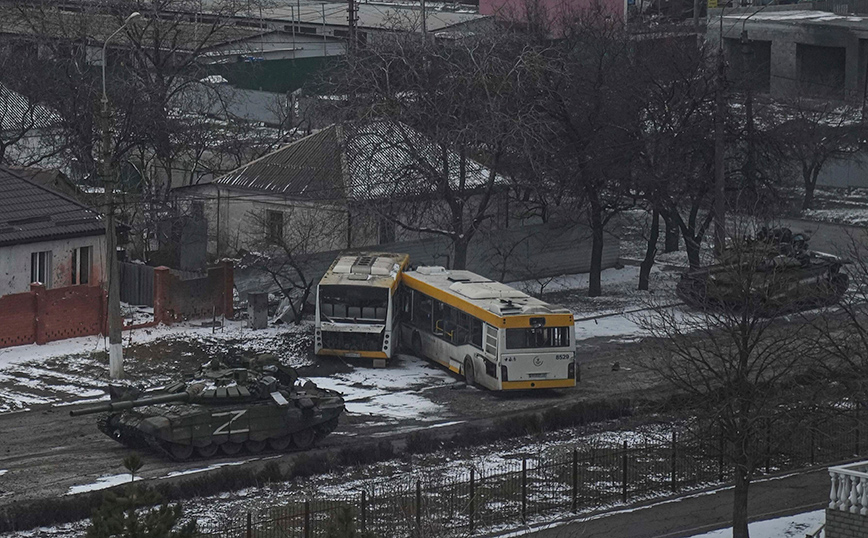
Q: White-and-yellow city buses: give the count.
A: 2